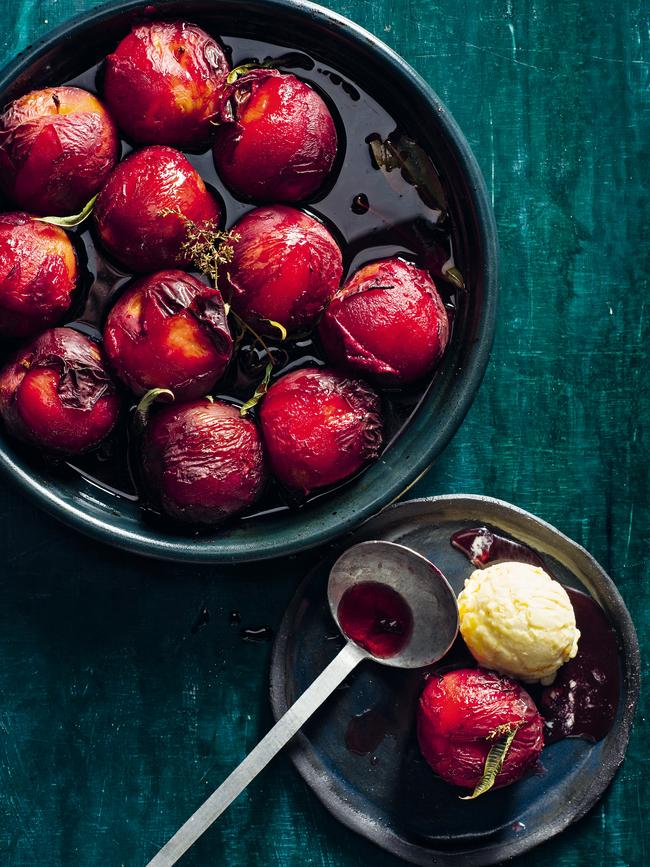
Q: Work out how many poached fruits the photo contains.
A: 12